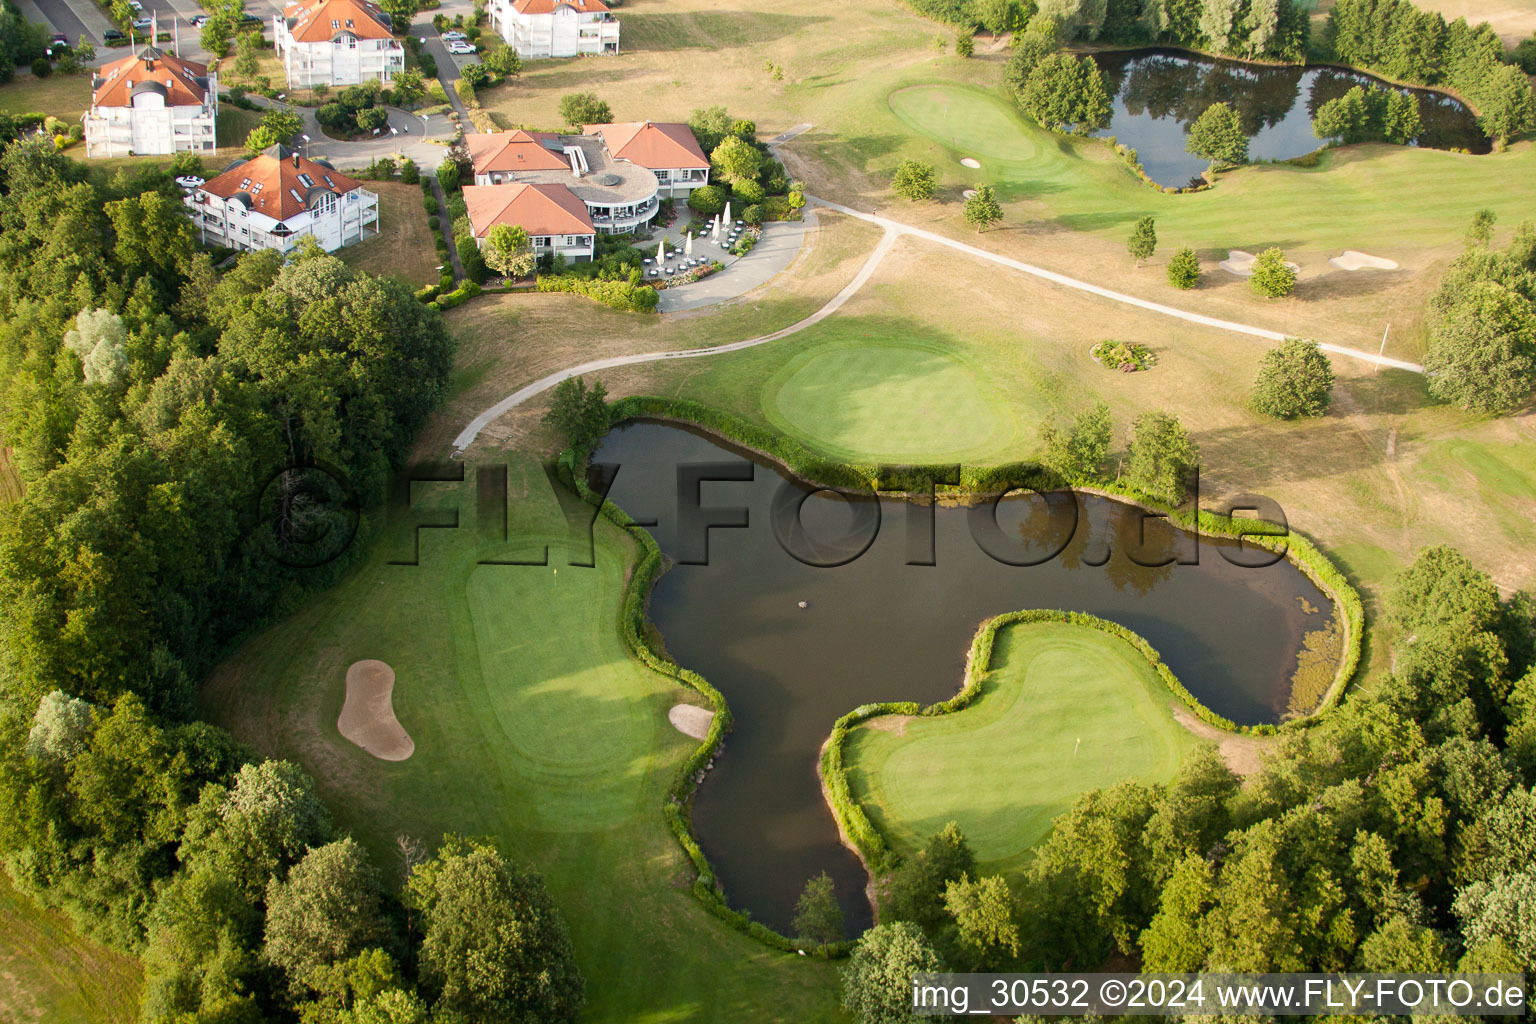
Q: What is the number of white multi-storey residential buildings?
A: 4